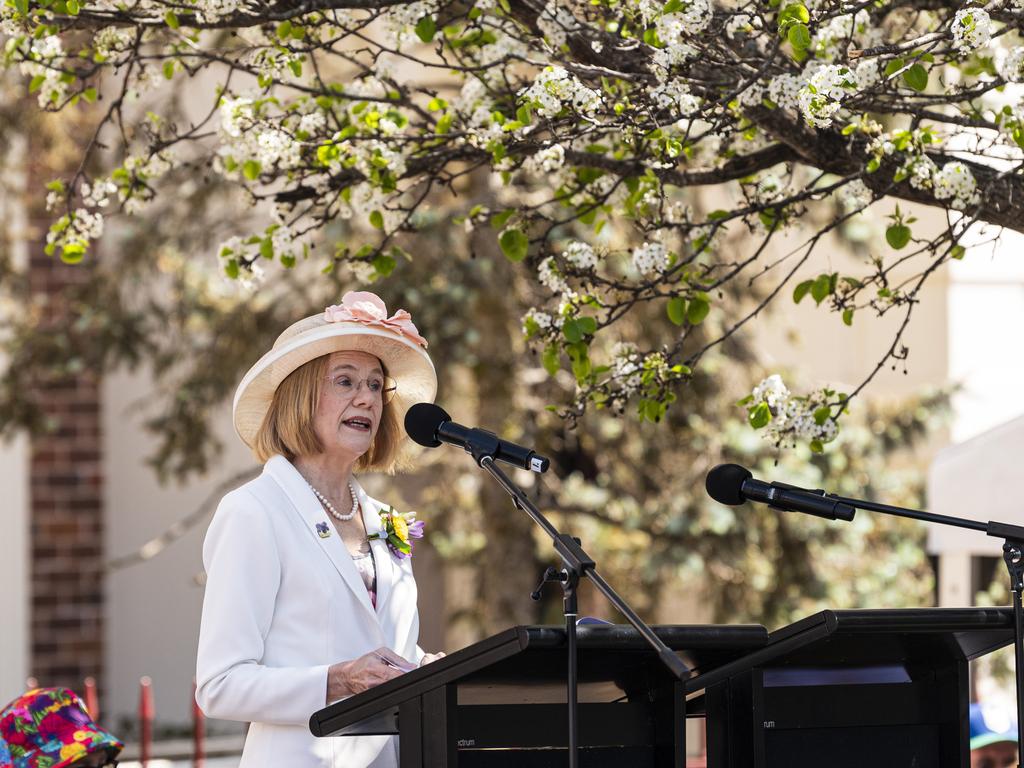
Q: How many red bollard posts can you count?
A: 4